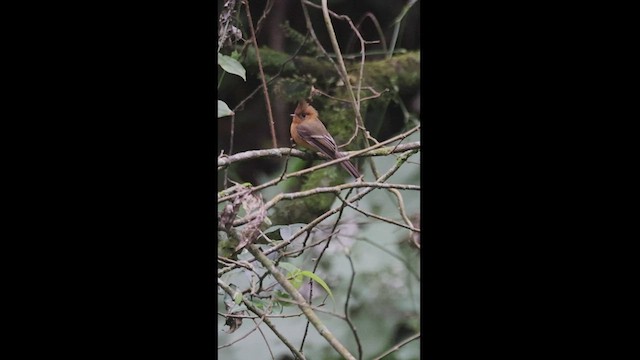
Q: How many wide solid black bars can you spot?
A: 2